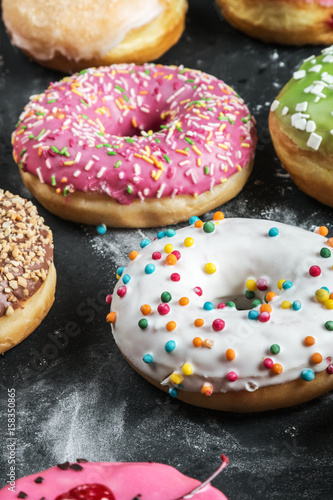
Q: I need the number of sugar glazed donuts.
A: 1